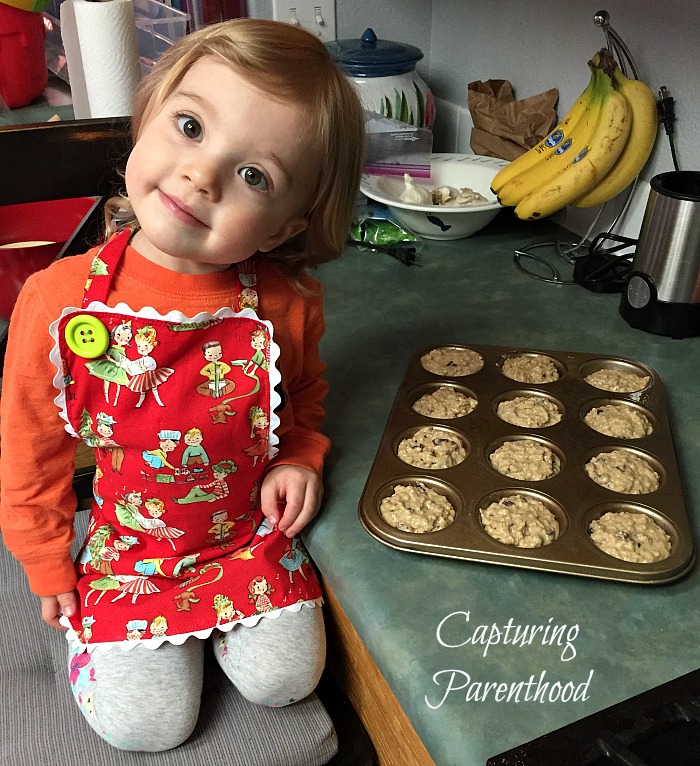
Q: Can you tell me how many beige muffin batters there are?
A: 12